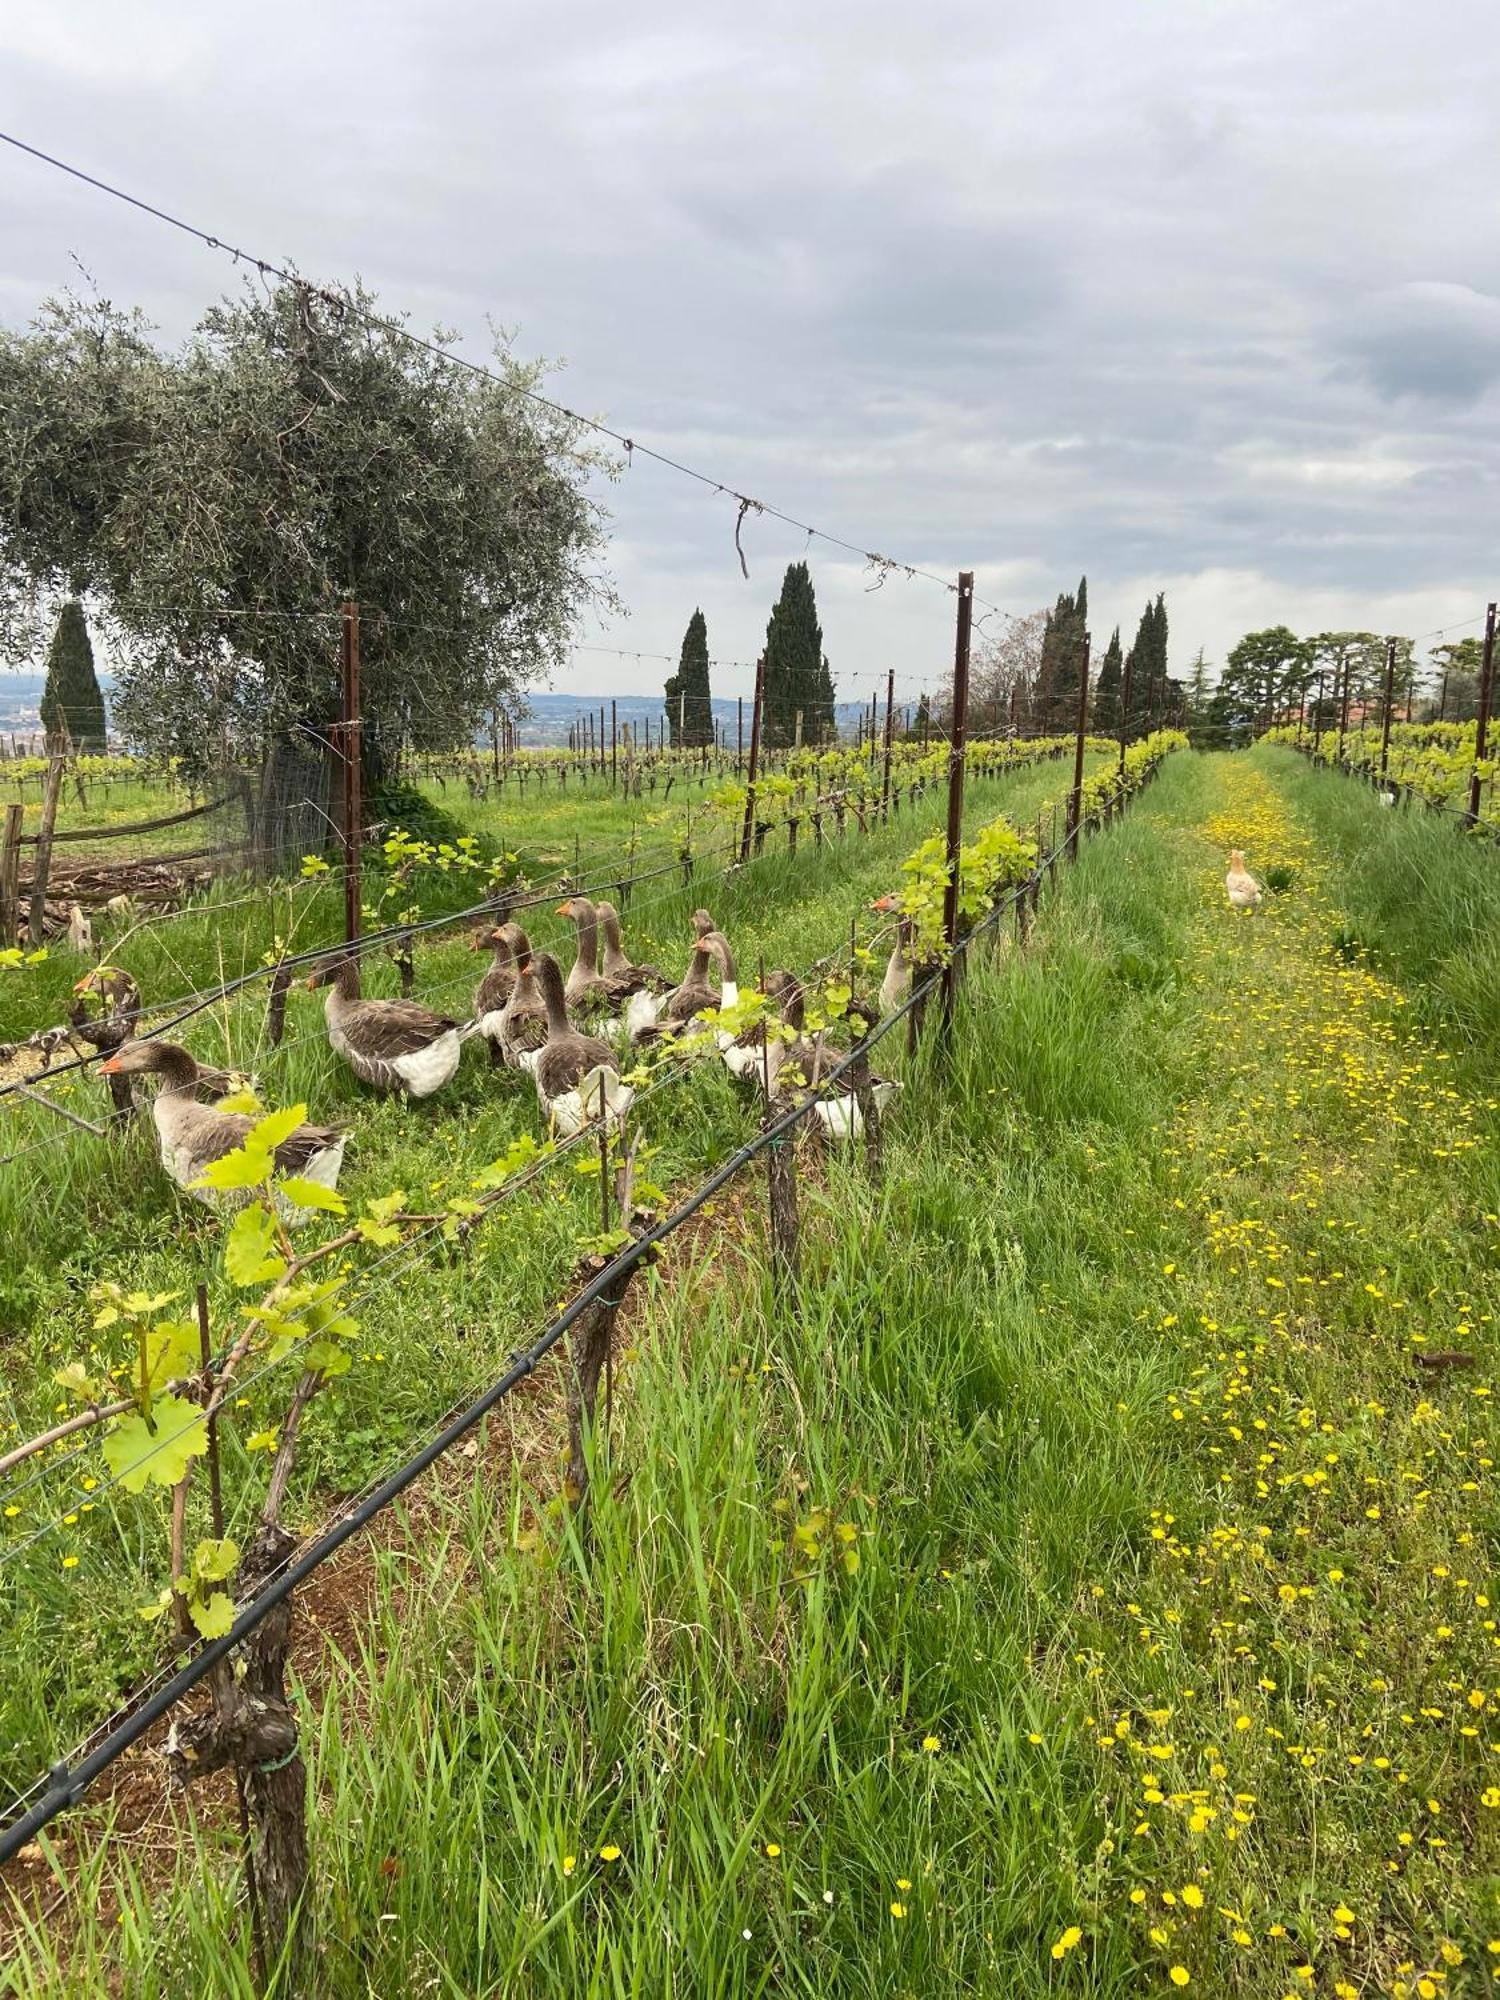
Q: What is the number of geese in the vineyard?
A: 12